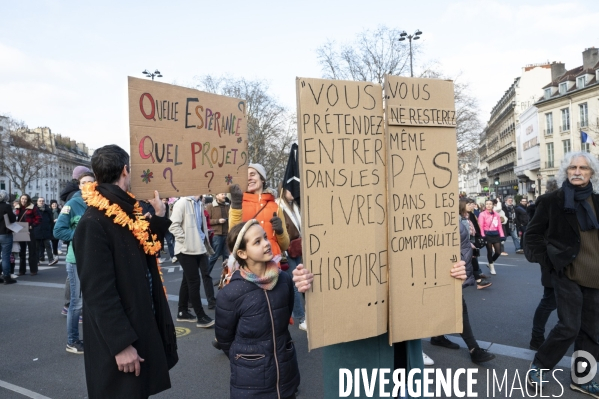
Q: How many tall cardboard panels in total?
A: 2